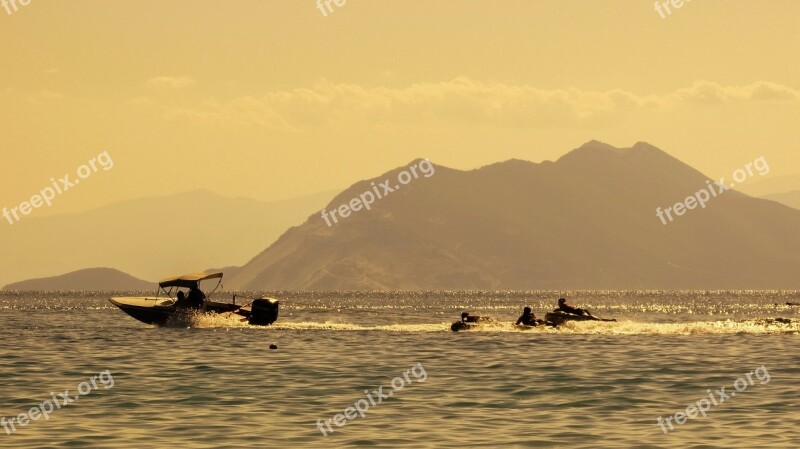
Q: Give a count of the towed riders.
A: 3